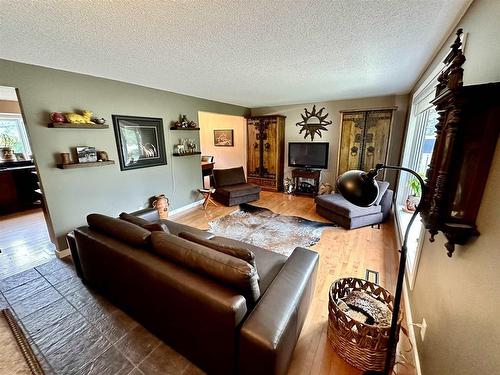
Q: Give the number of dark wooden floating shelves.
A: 4